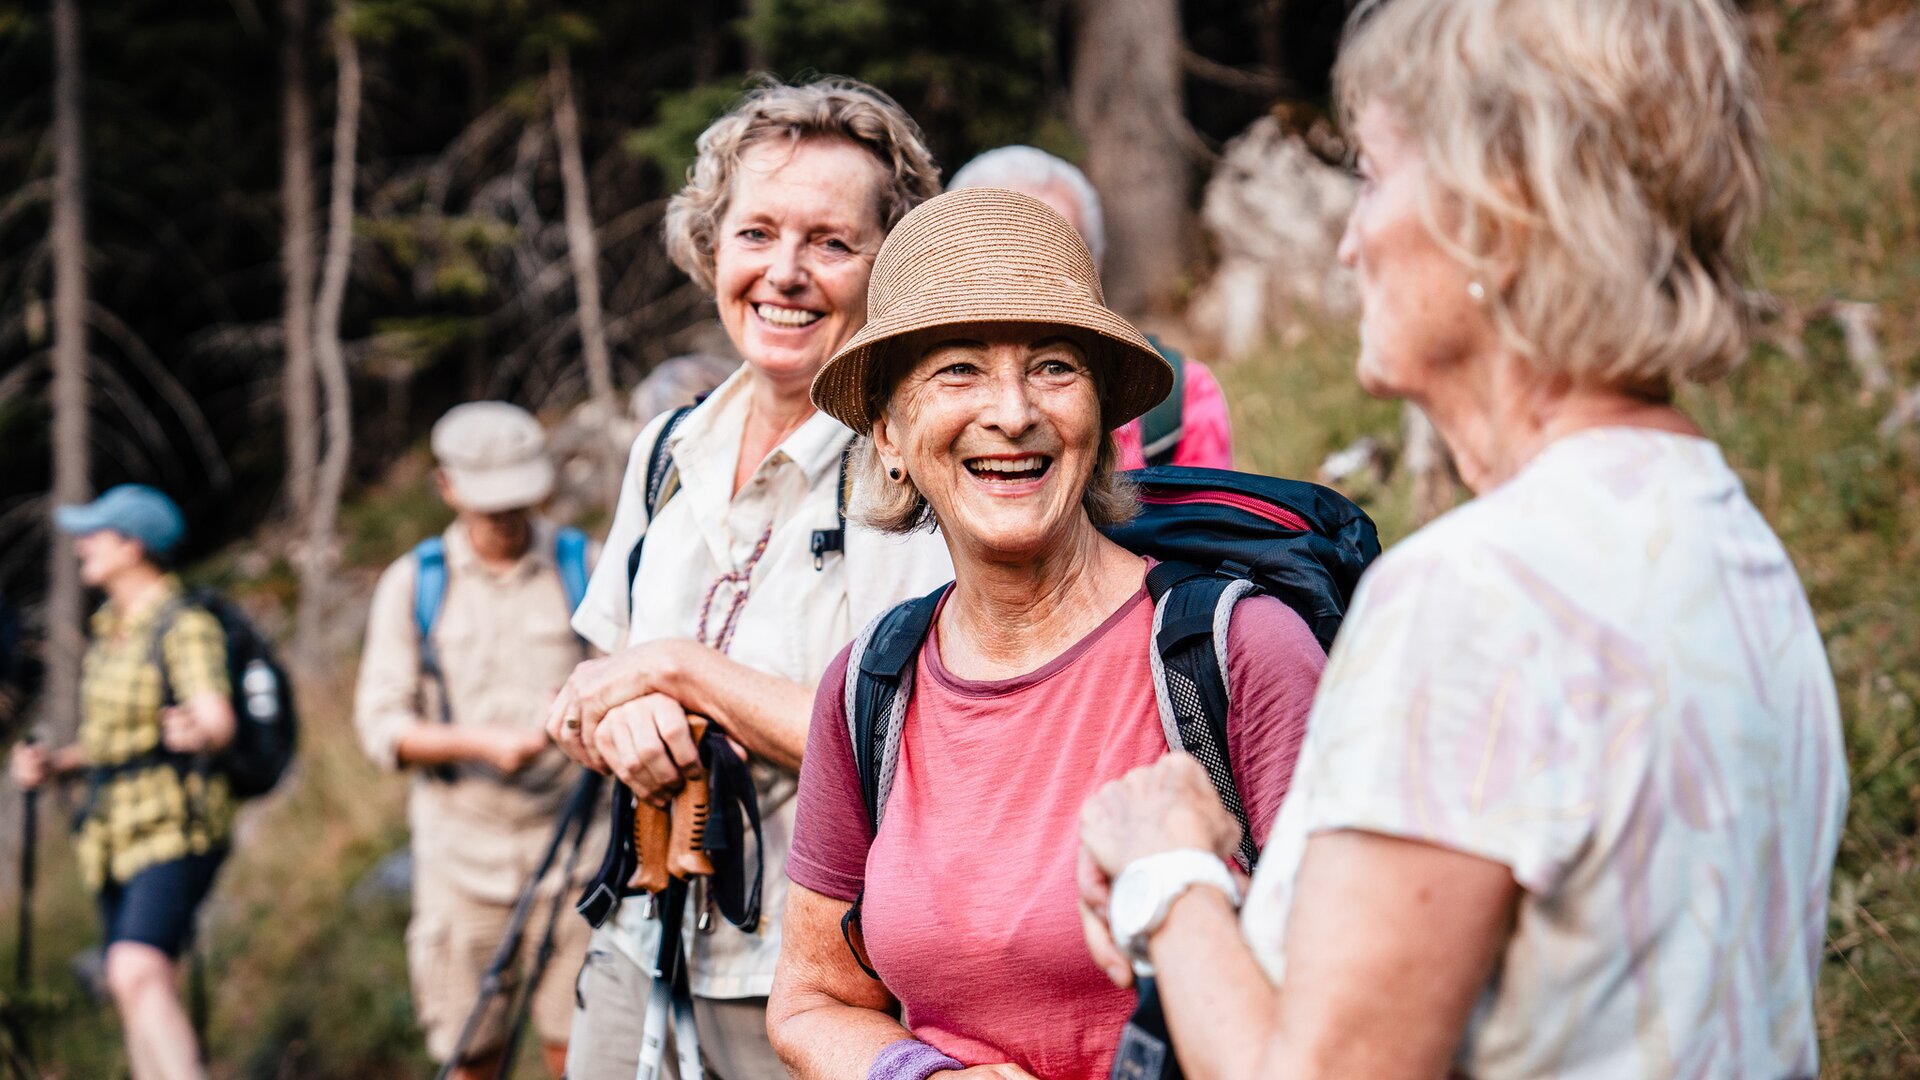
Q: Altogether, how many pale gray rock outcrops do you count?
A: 1